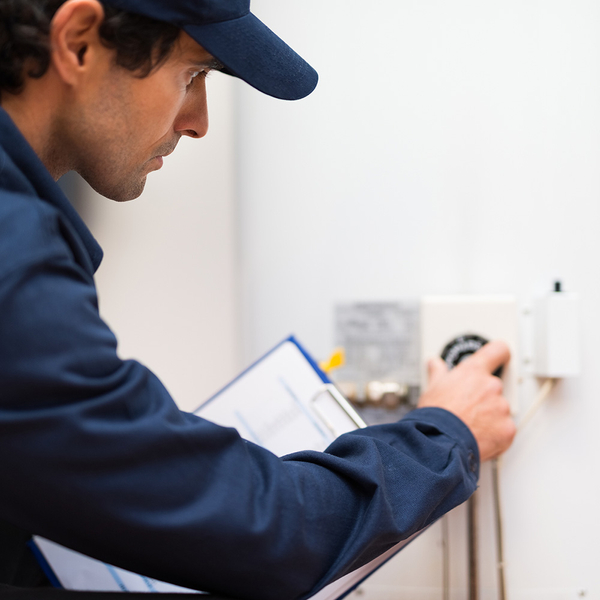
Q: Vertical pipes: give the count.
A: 3